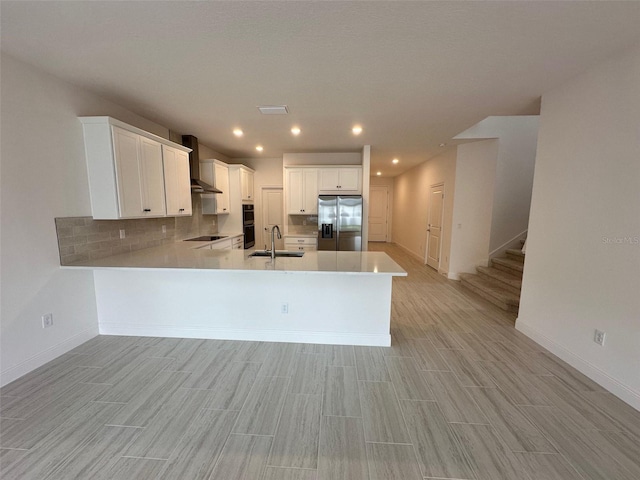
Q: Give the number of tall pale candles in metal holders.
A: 0